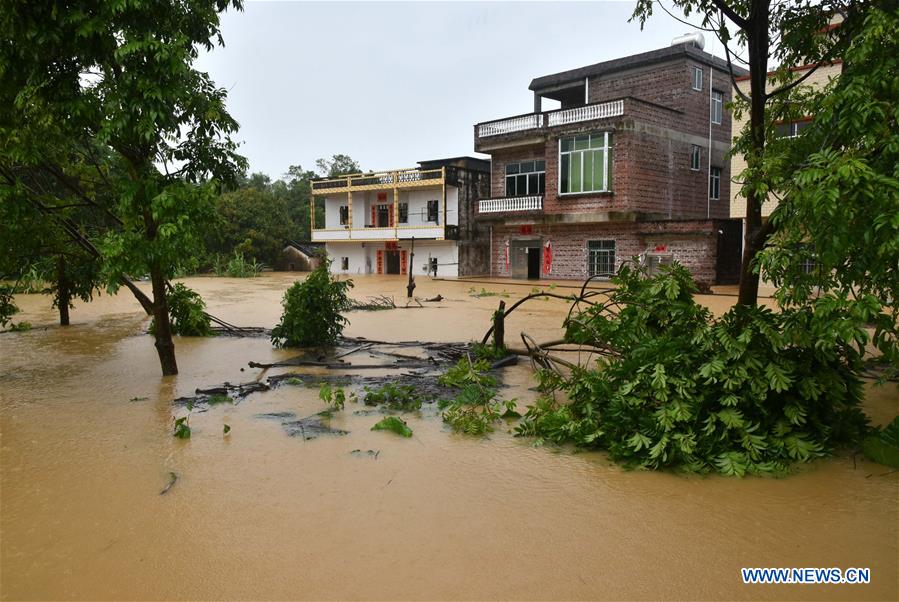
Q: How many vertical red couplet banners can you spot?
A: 6